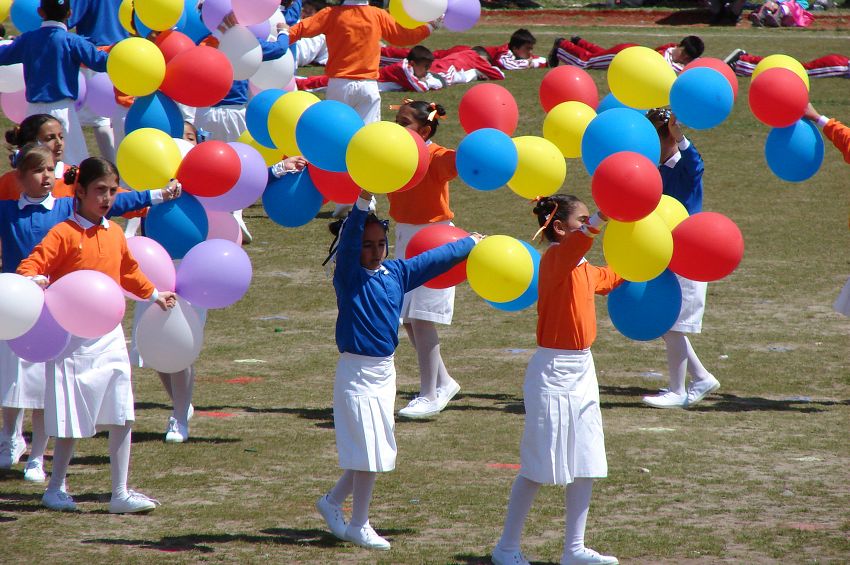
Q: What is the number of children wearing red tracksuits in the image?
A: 5